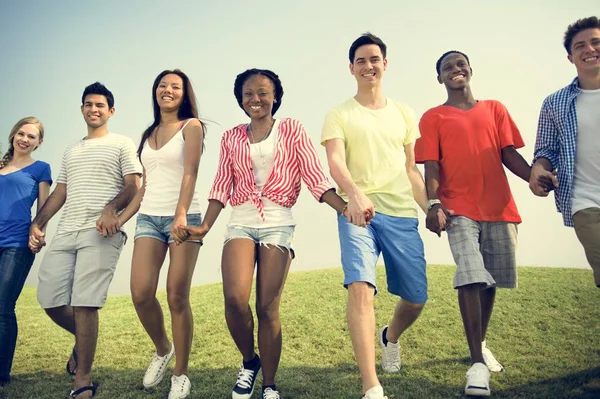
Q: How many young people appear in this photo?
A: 7